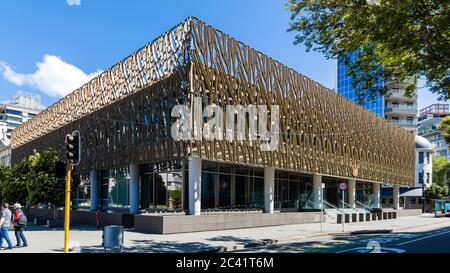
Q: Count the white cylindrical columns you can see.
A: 8